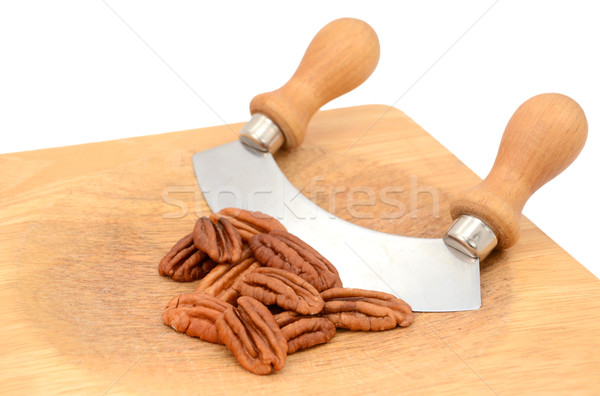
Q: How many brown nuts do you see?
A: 10